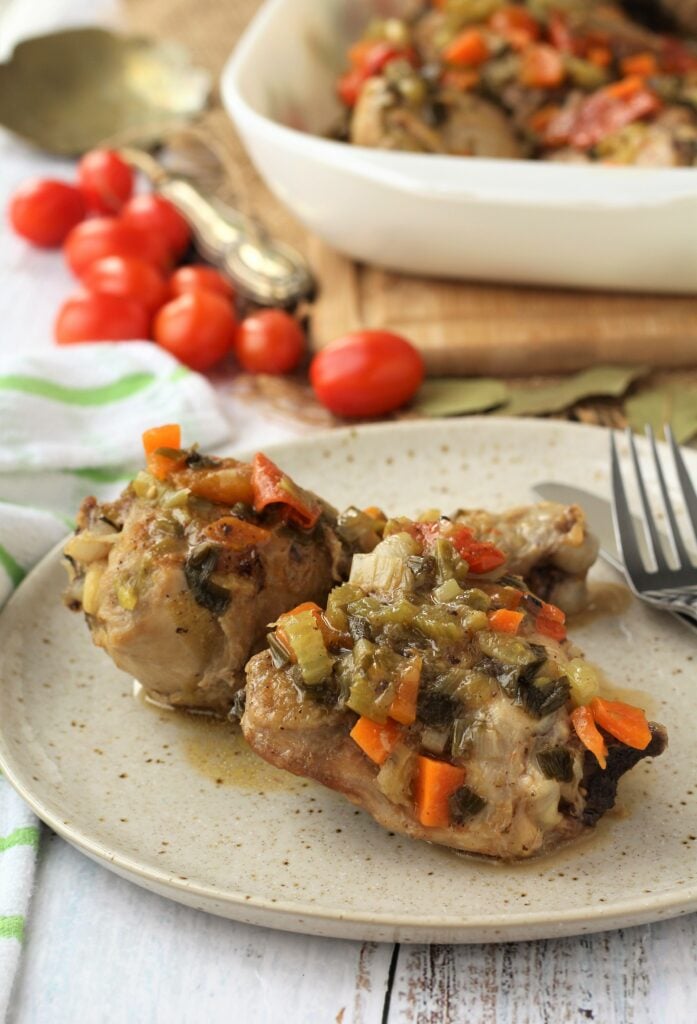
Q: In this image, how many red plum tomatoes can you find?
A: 10